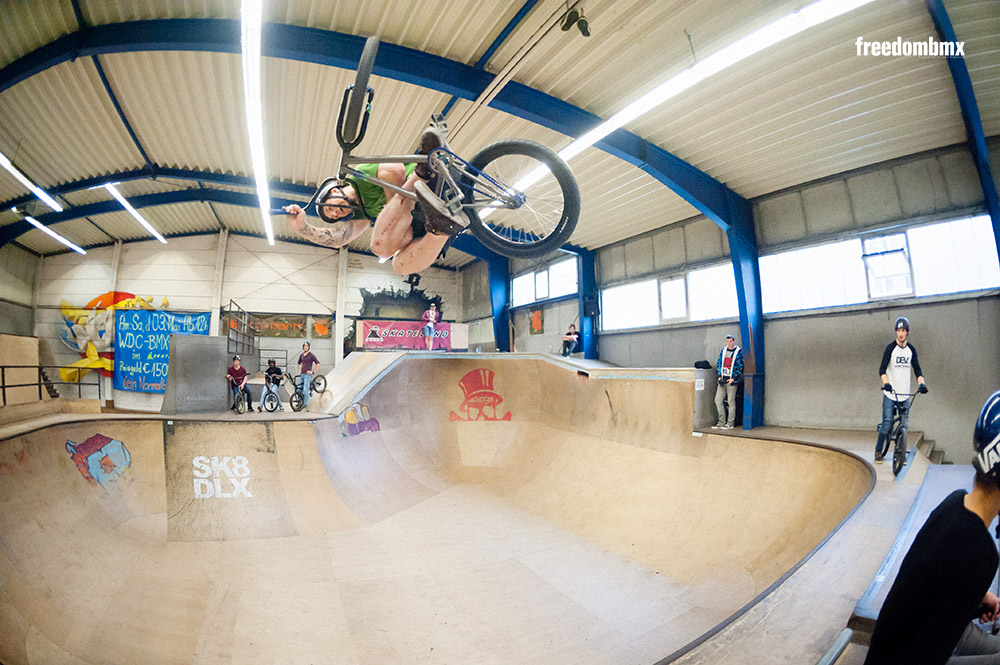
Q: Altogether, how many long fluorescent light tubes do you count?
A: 5